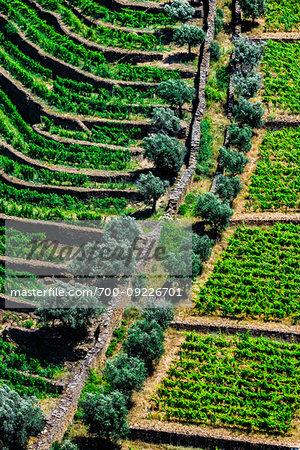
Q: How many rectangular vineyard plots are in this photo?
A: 5